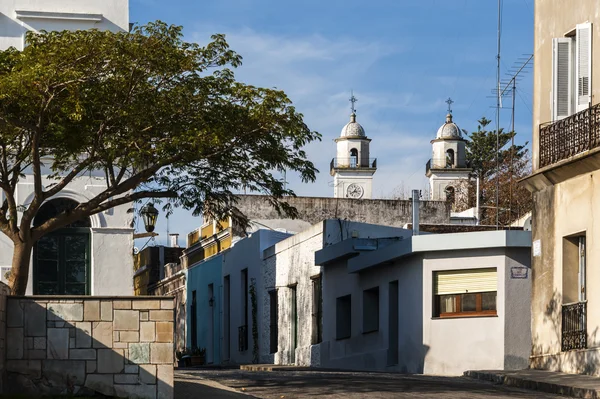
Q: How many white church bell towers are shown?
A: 2